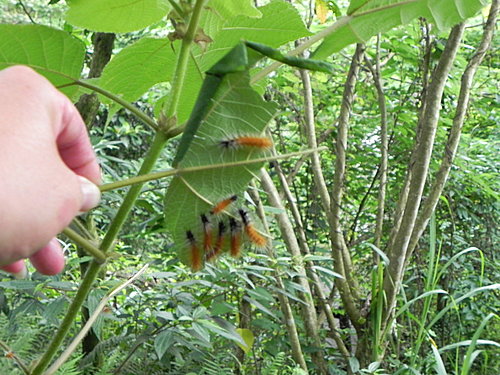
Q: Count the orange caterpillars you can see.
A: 7